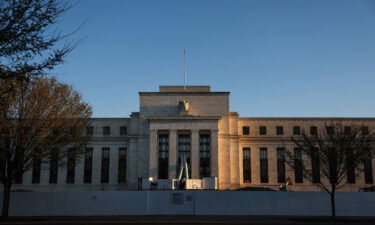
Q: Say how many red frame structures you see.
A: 0